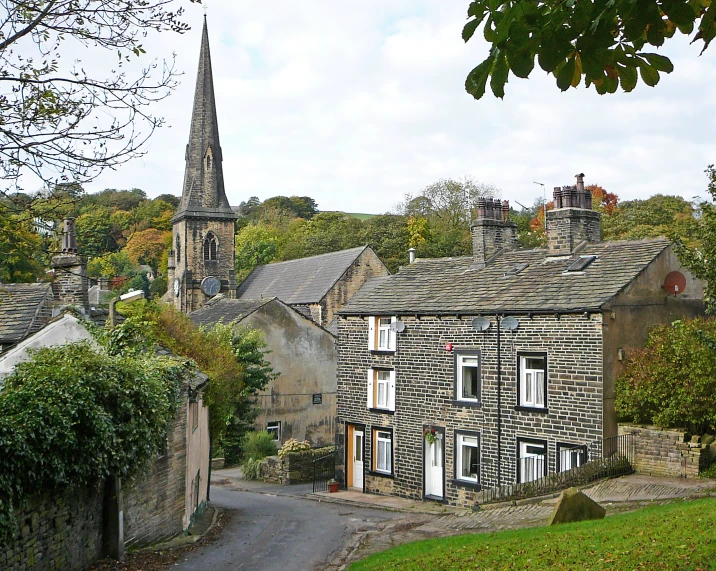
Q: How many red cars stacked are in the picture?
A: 0